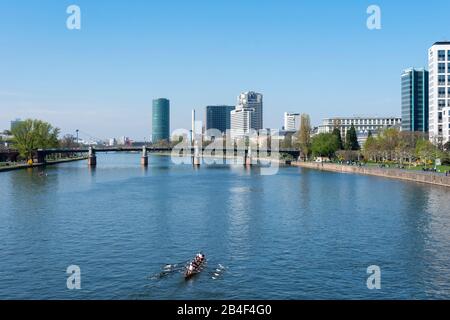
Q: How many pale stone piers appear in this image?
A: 4